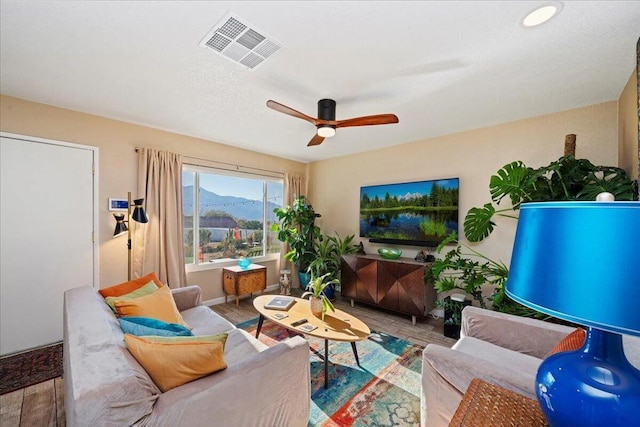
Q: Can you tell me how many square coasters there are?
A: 2